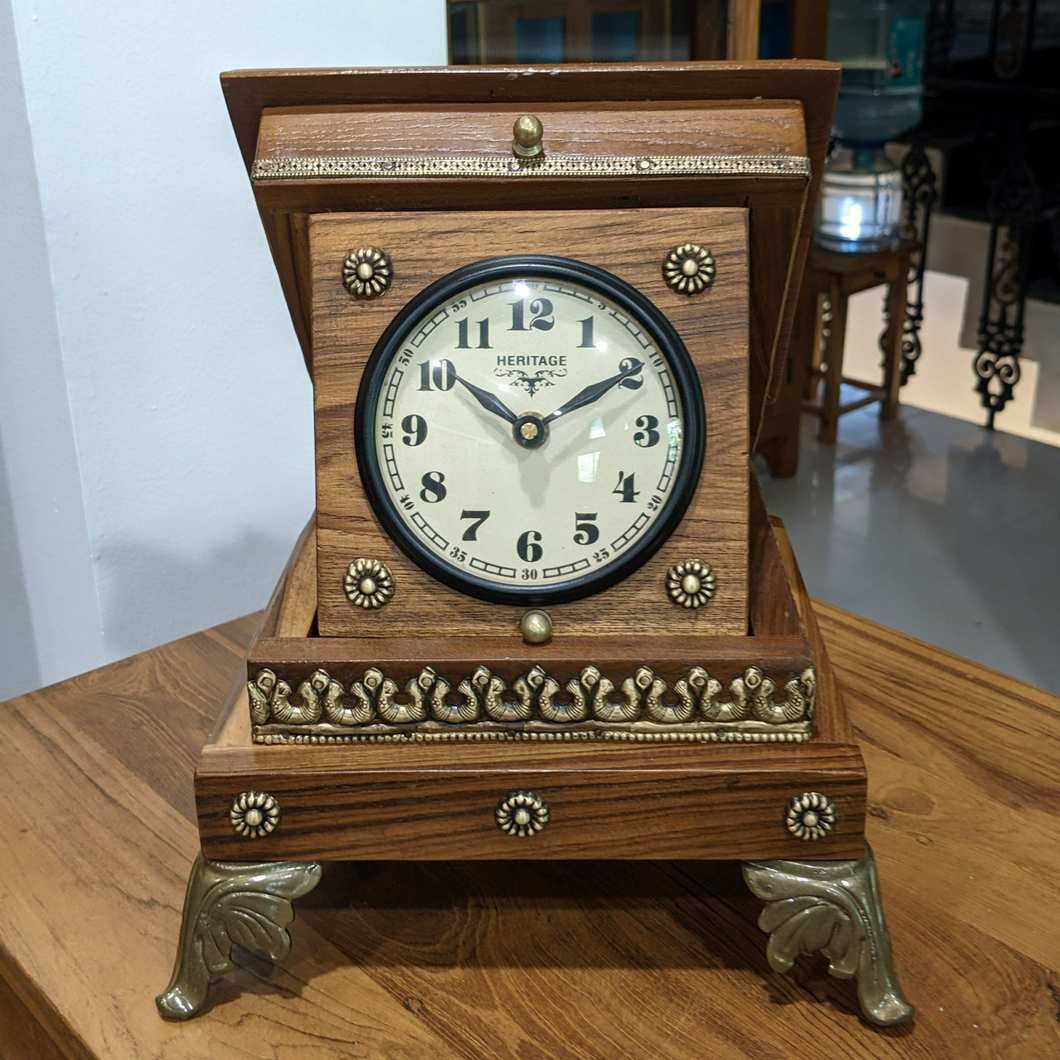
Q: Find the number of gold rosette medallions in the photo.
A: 7